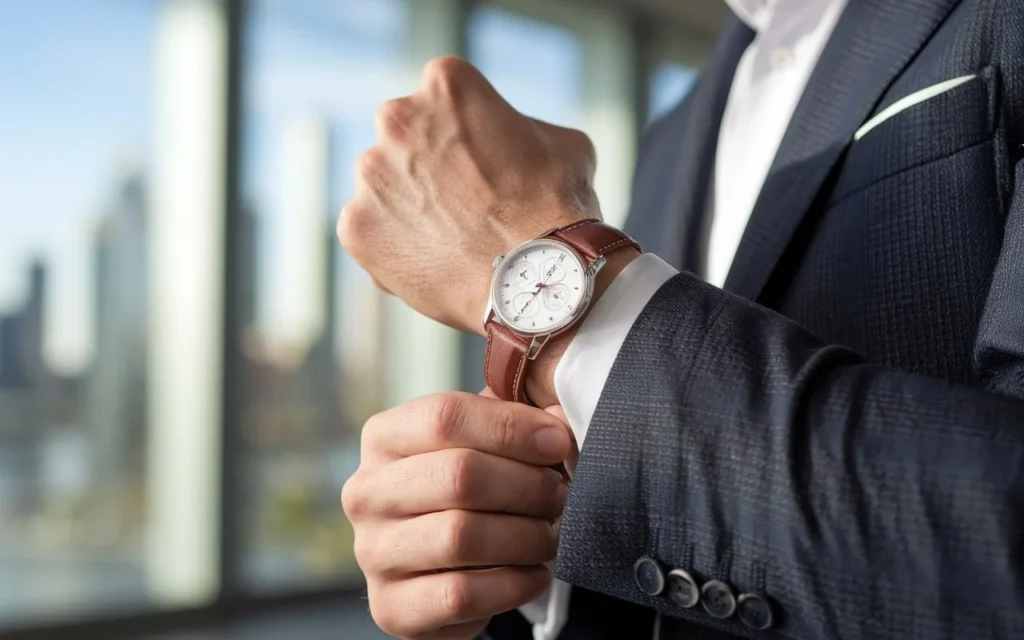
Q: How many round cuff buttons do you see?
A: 4